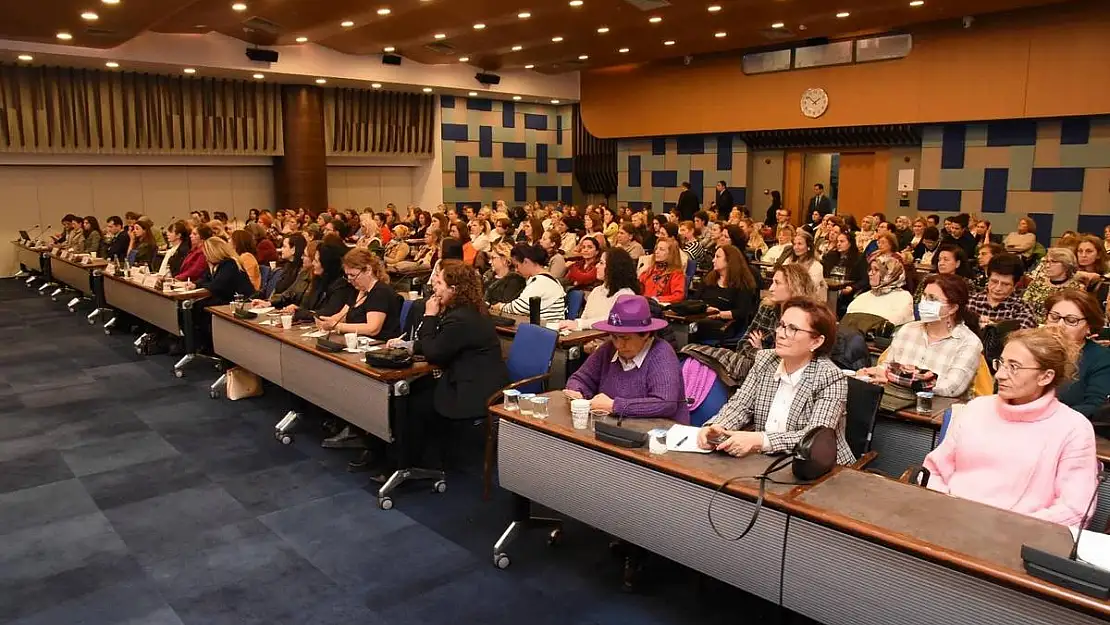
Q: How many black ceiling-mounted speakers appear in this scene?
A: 3